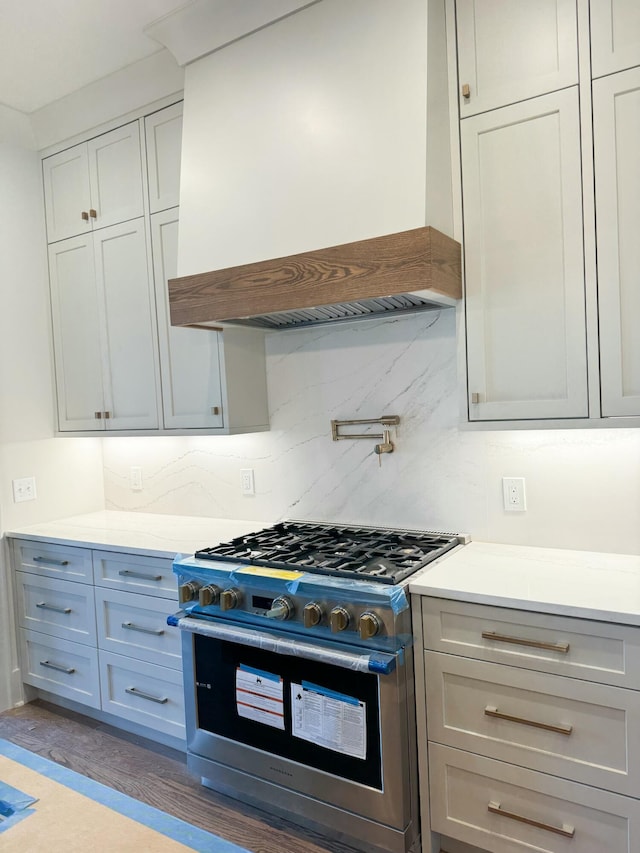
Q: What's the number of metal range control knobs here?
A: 7